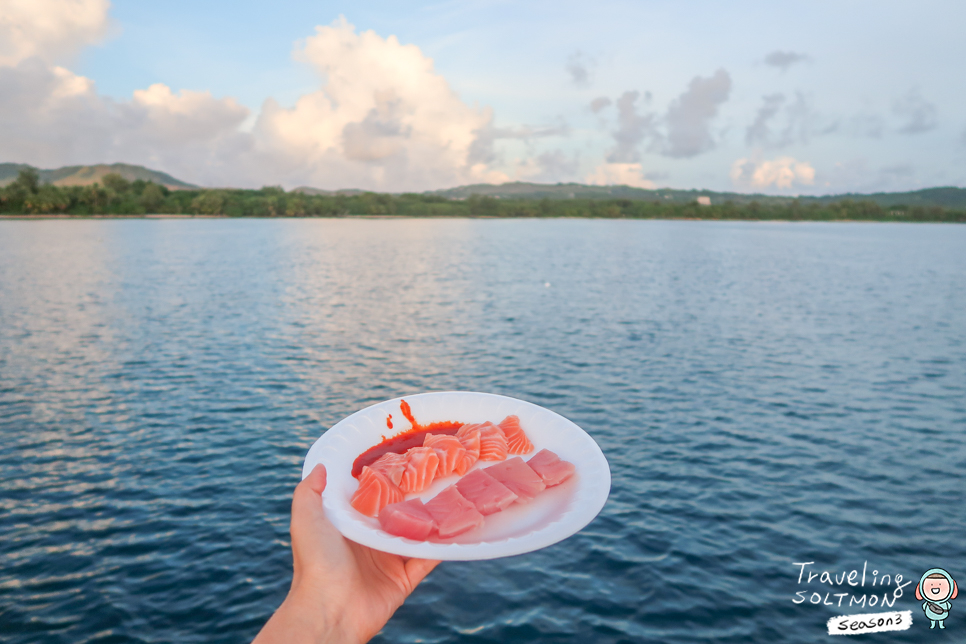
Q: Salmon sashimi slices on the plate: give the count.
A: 7